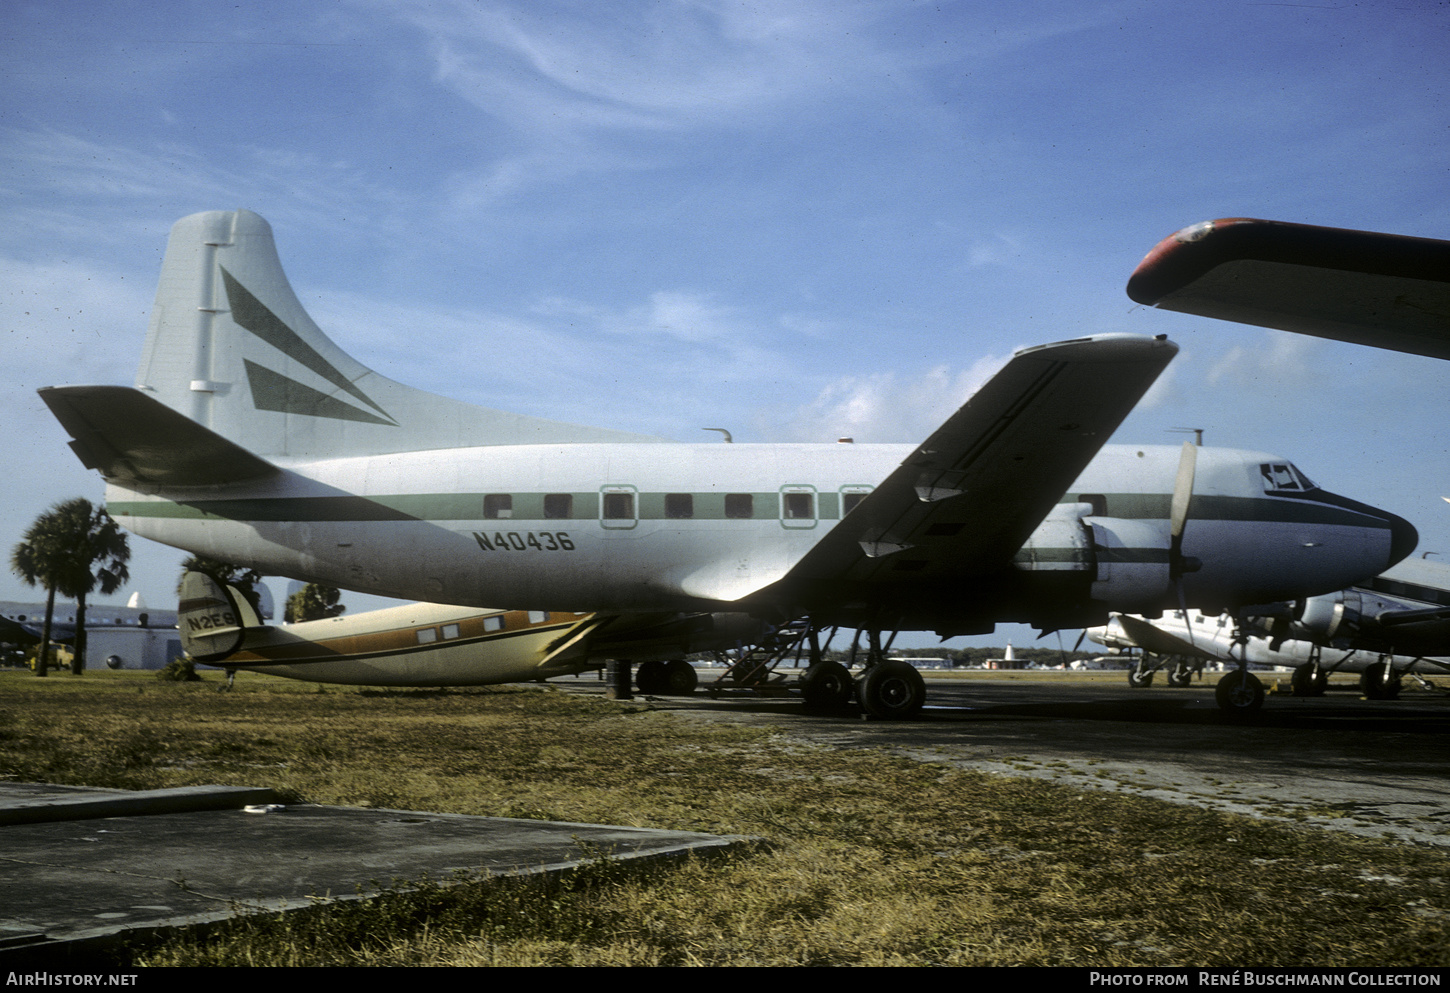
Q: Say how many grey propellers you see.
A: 1